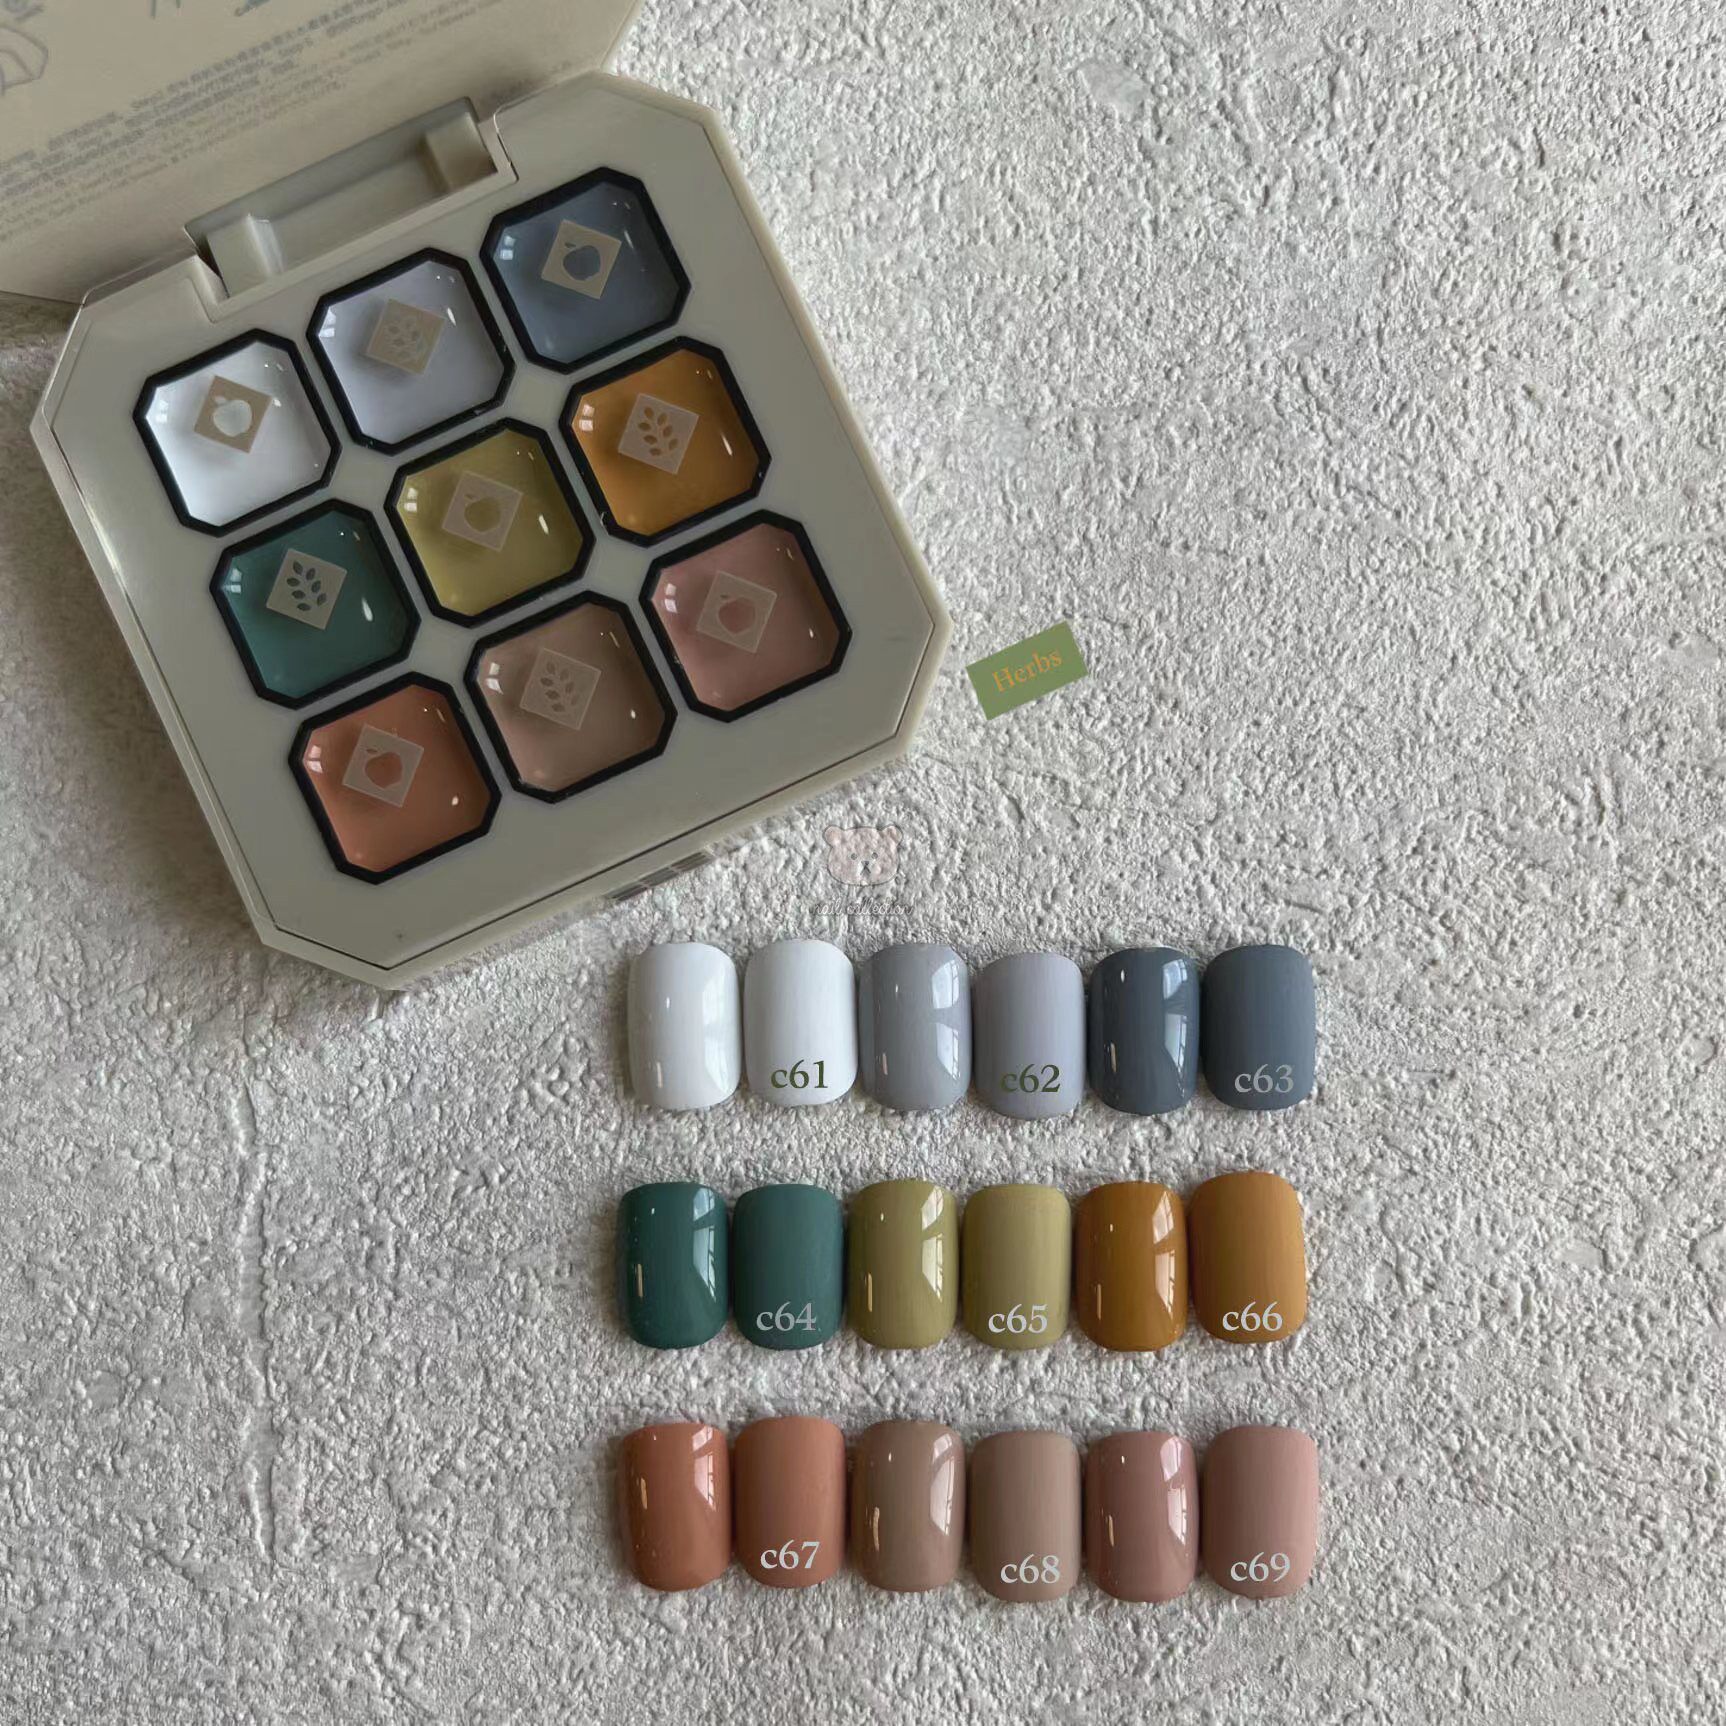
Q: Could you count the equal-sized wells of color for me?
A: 9